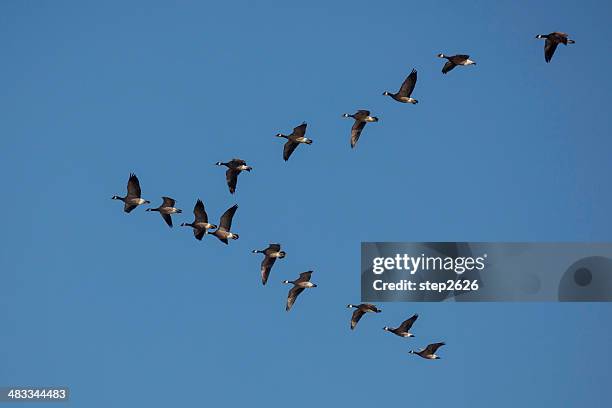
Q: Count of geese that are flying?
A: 15